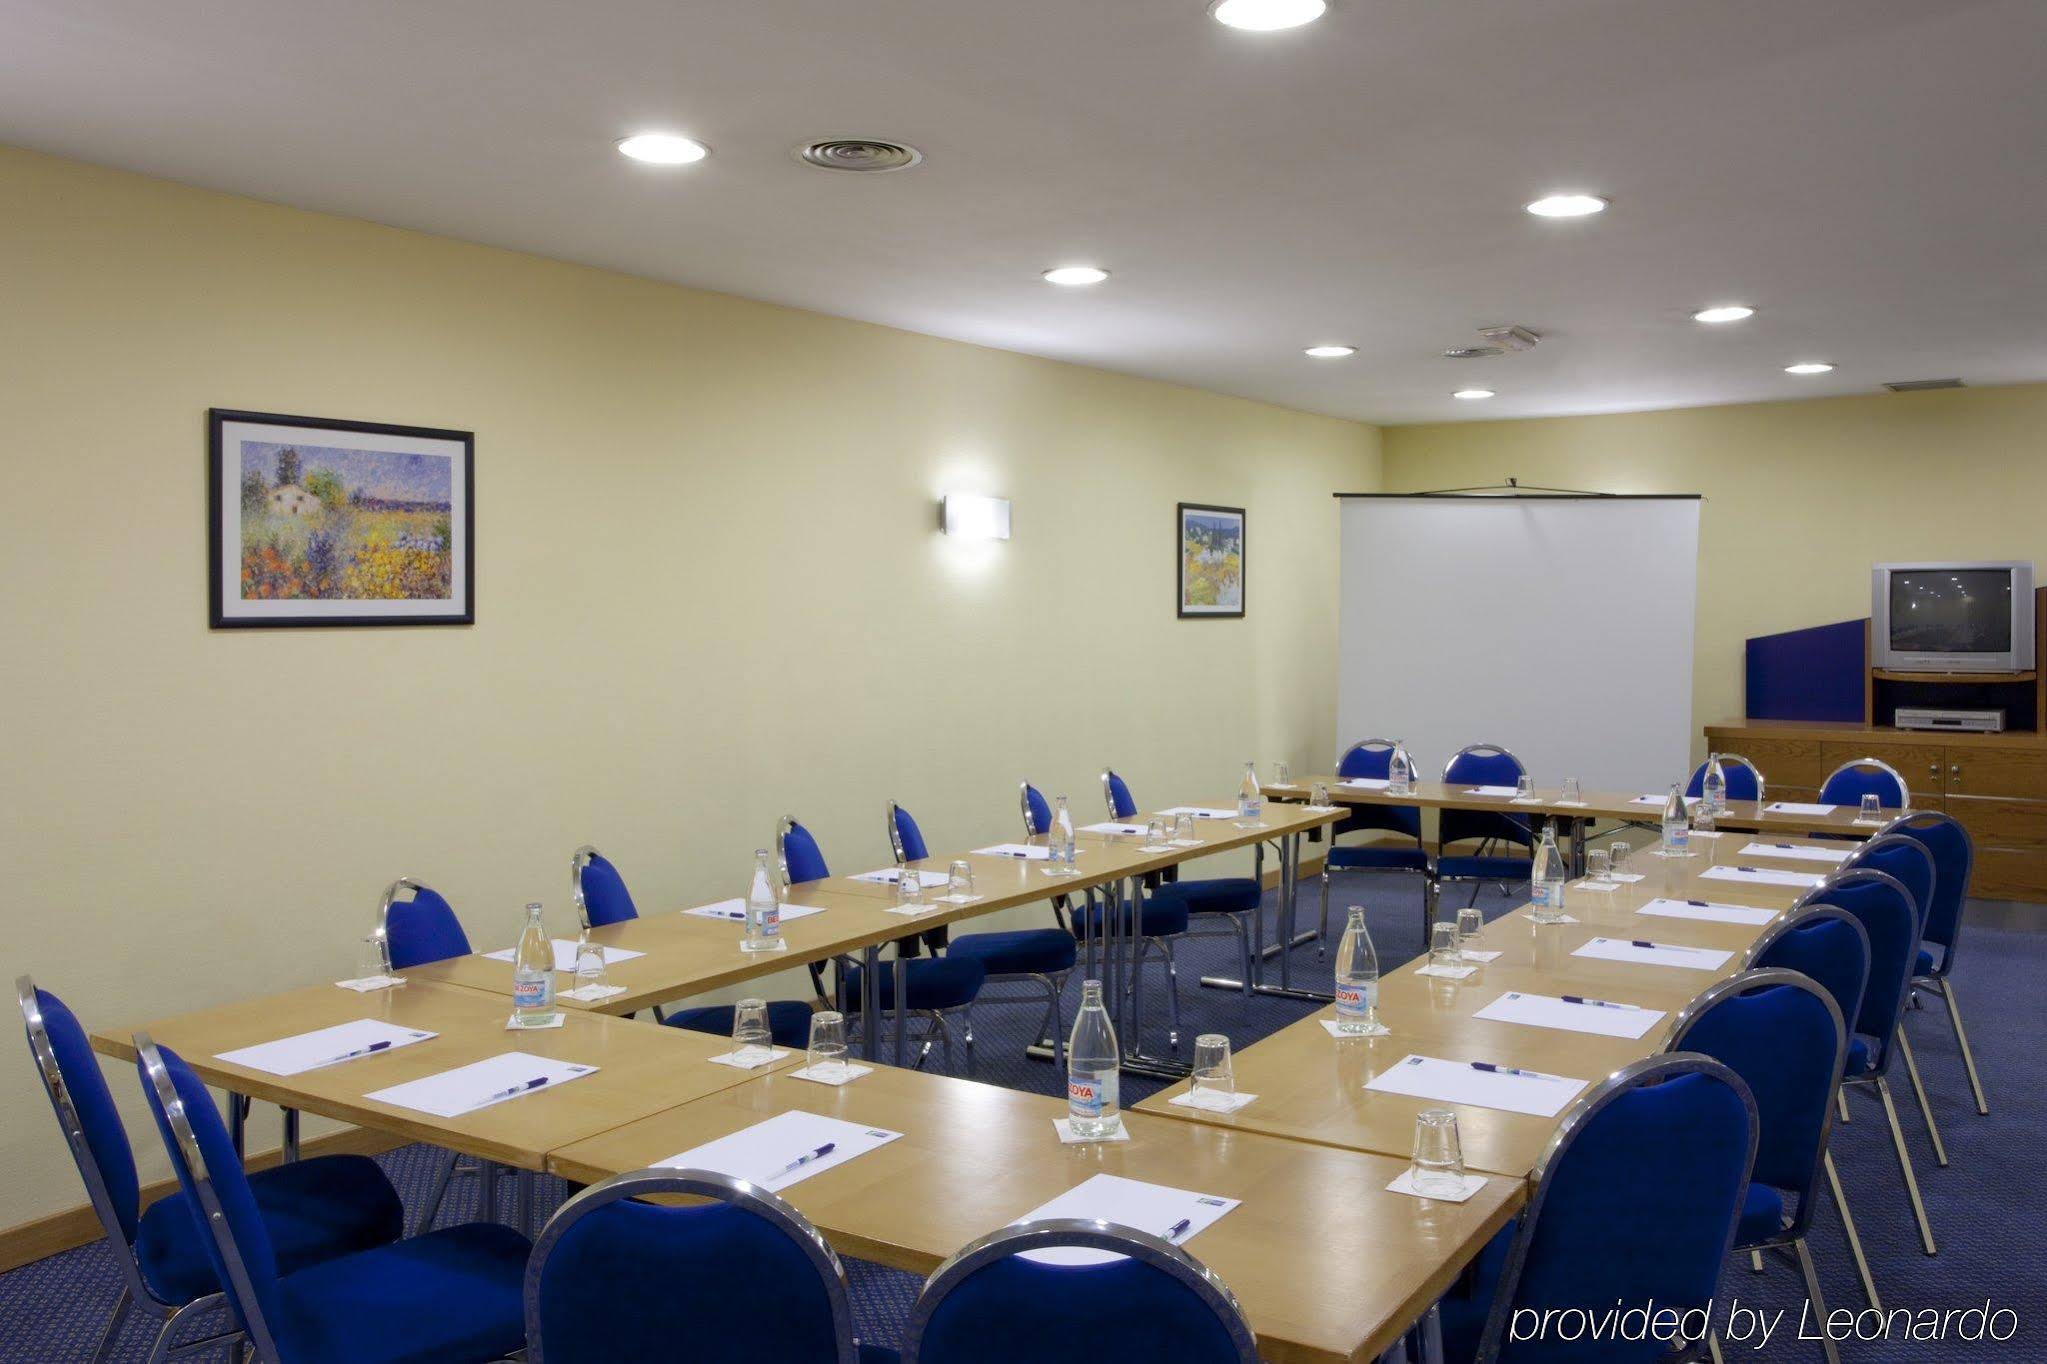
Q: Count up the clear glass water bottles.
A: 10